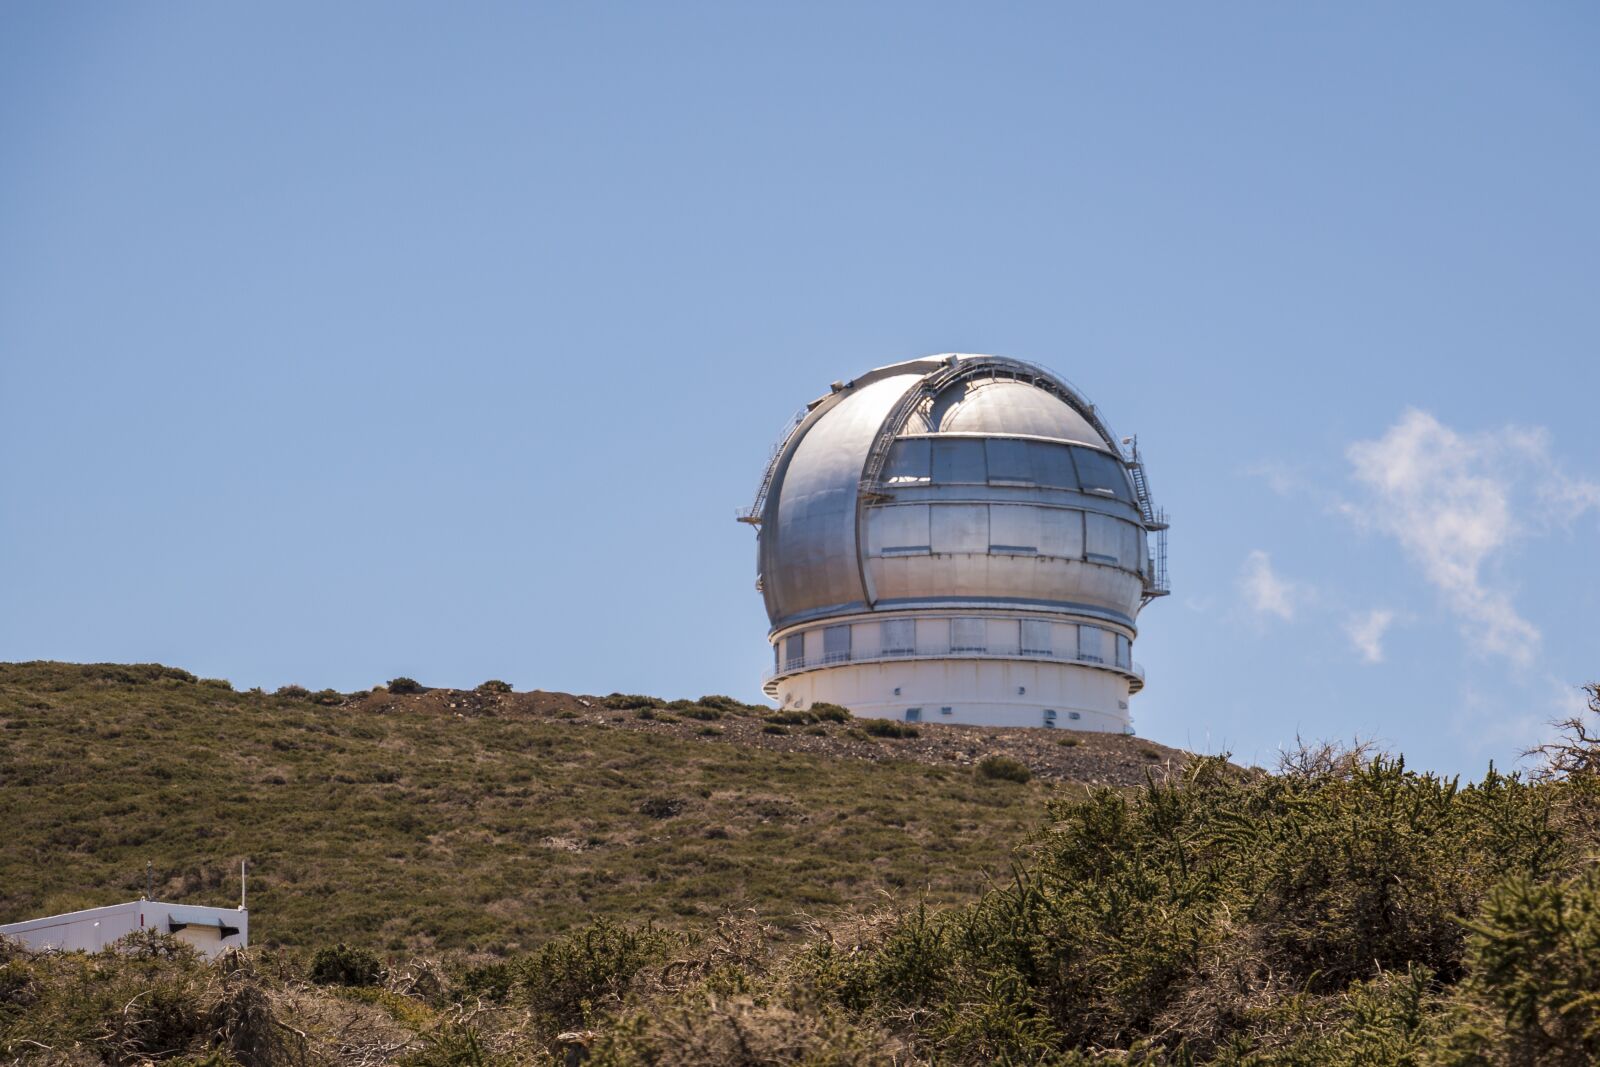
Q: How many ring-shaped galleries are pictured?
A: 1